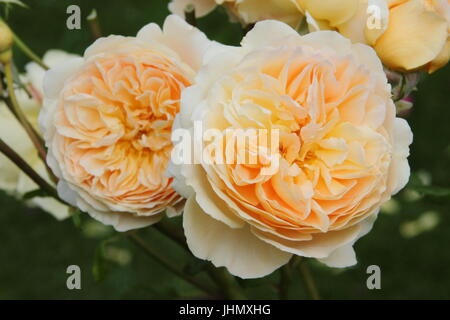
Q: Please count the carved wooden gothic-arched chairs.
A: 0